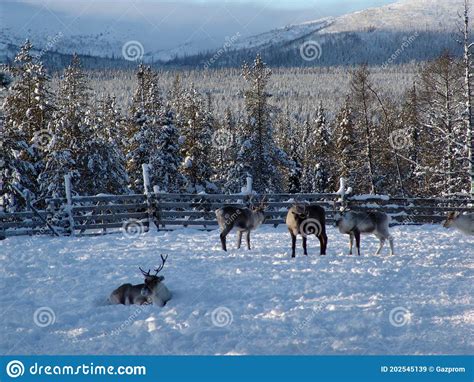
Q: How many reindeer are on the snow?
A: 5